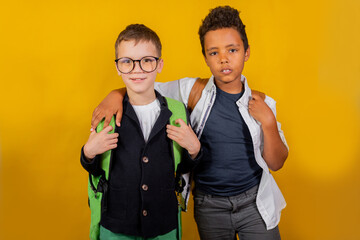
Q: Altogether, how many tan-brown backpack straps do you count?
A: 2